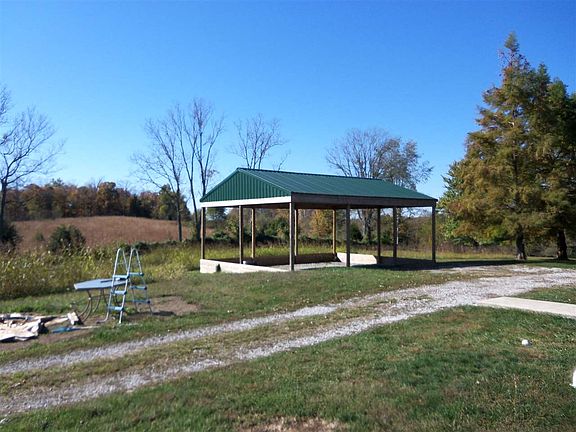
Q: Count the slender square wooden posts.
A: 10